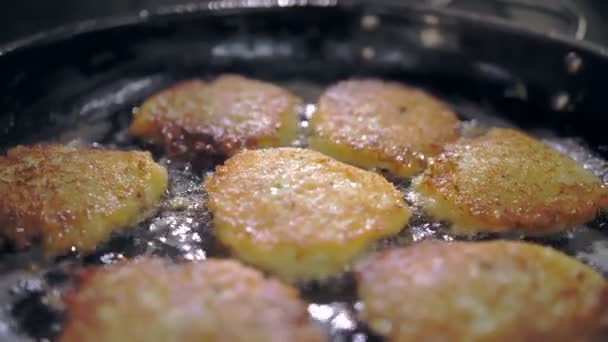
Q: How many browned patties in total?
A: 7